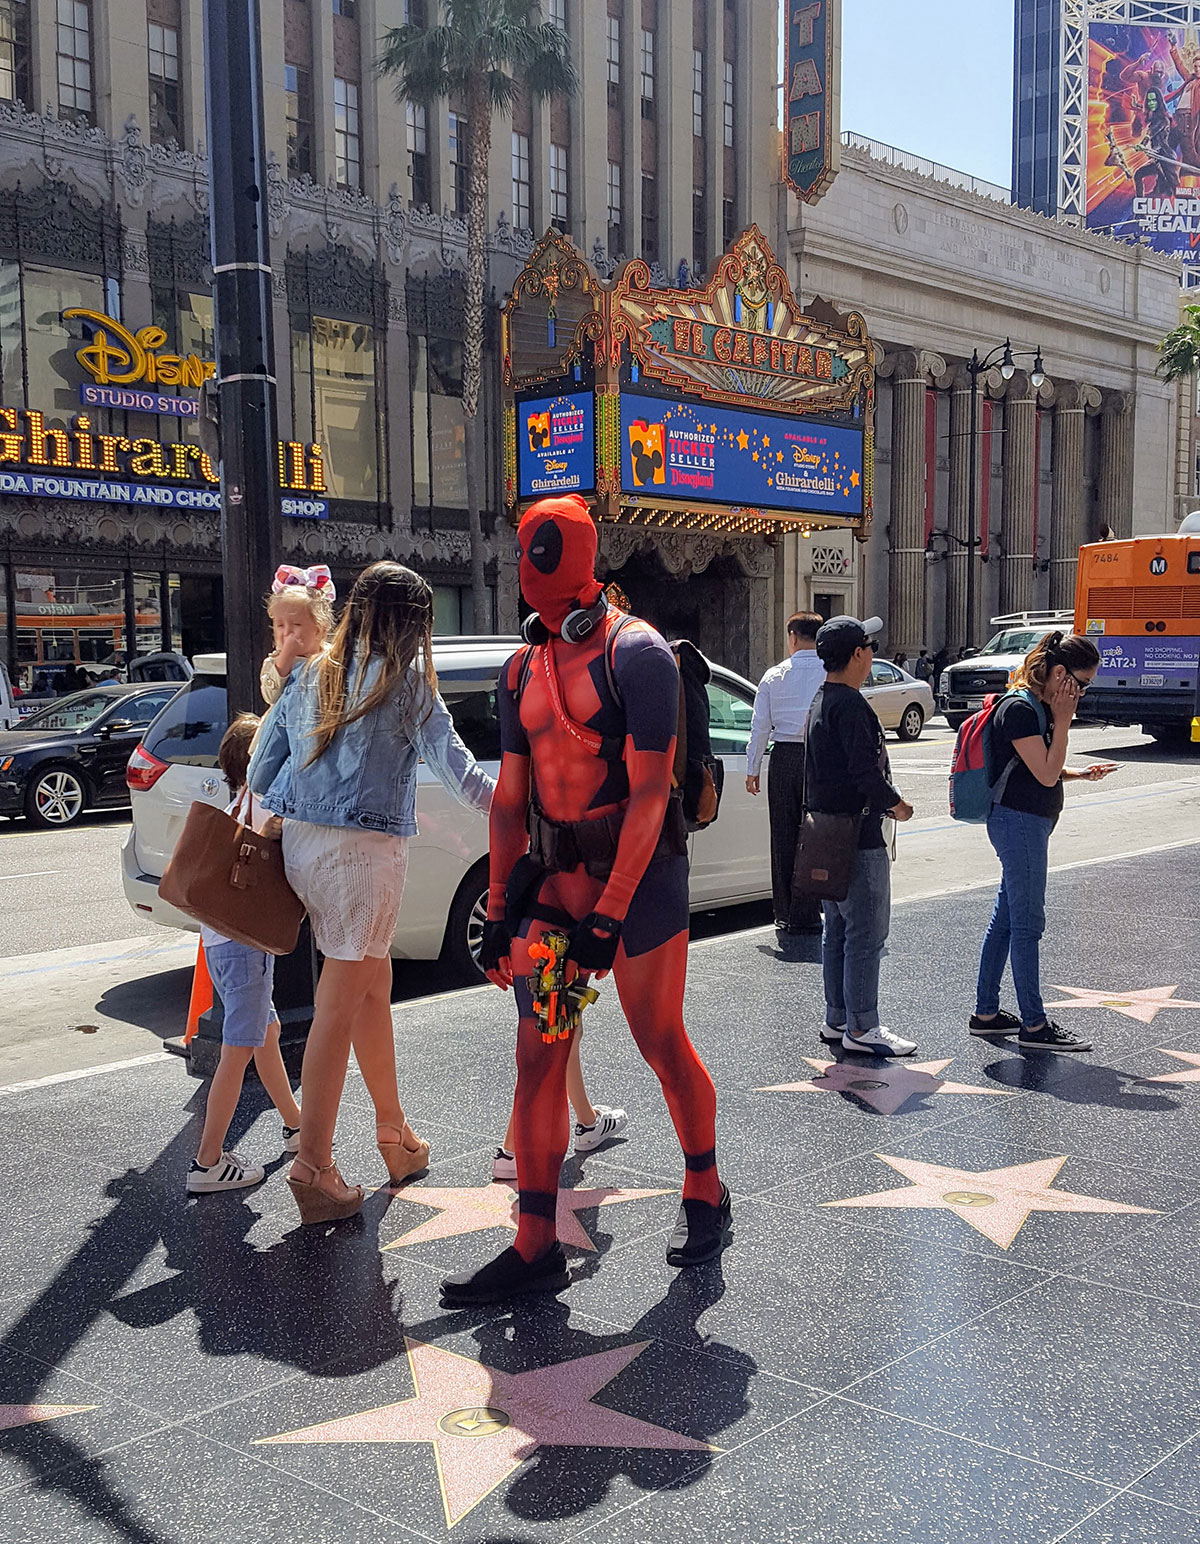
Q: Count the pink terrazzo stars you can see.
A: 7